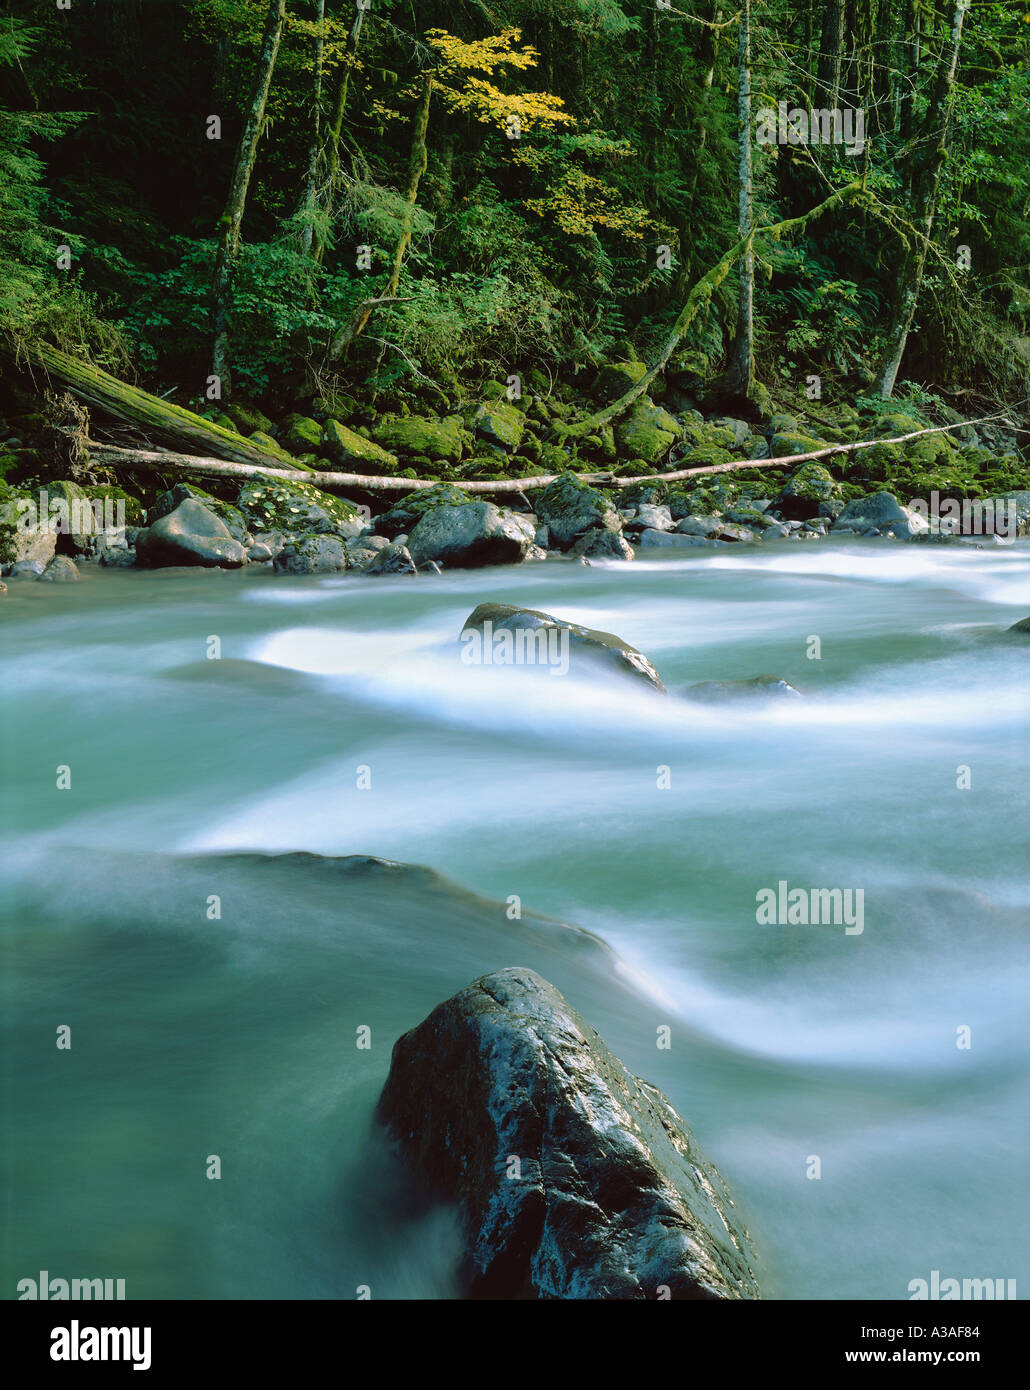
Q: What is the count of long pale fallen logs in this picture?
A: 1